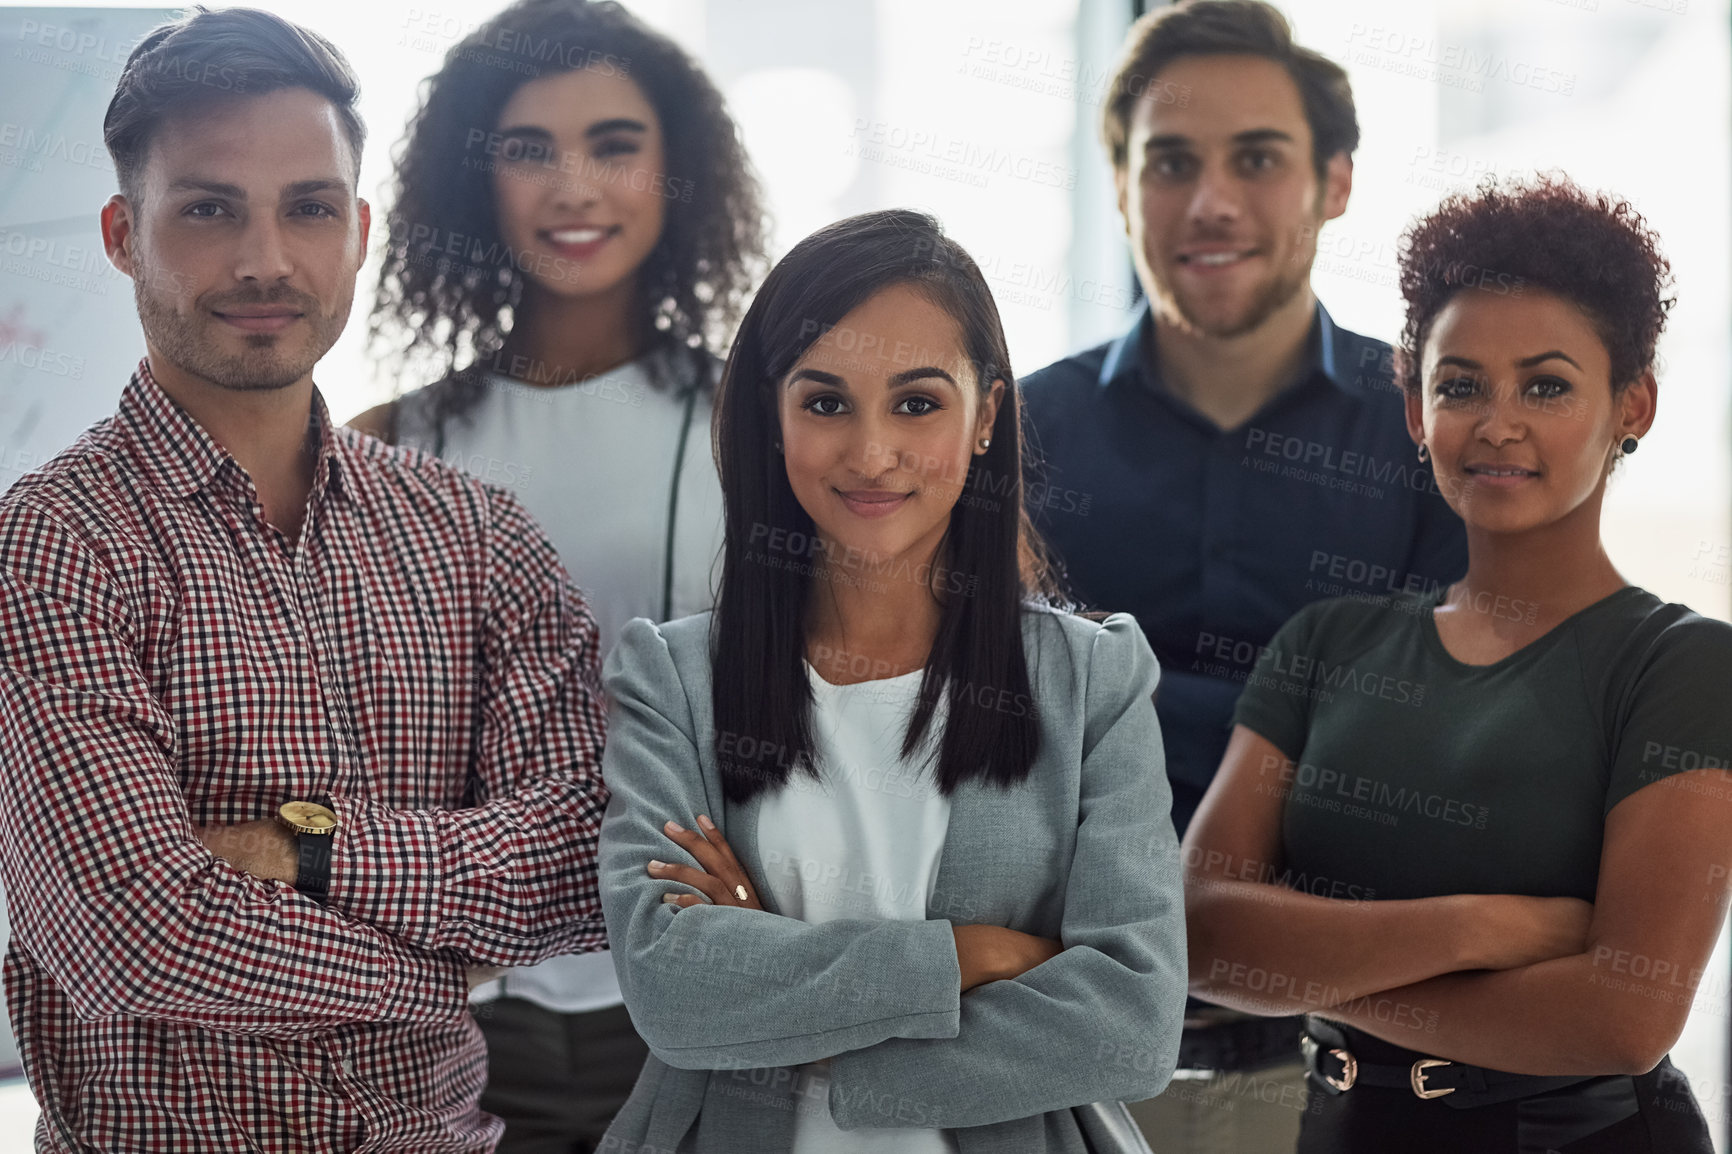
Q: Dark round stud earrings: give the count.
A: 2